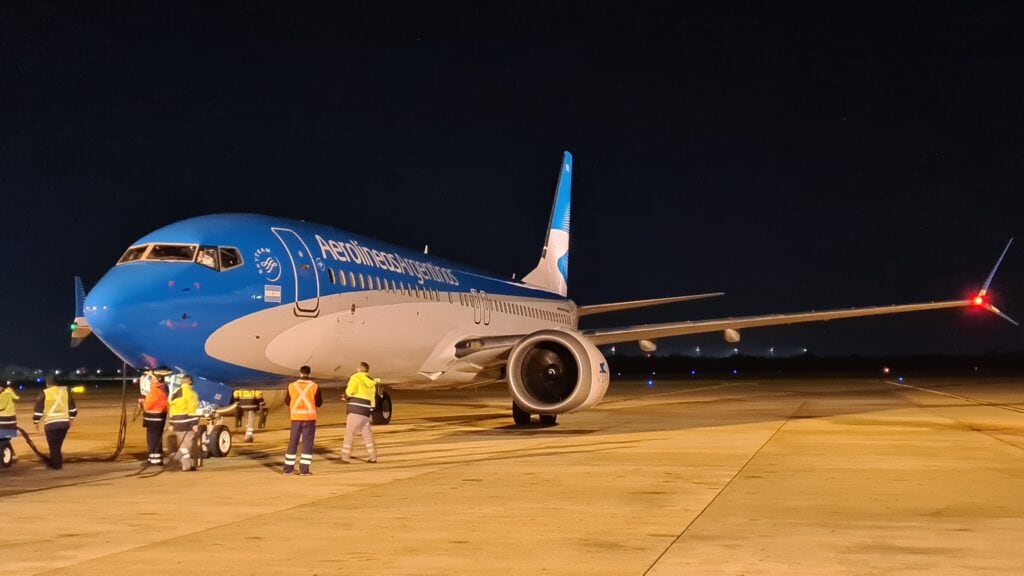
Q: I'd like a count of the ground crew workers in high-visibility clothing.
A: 7